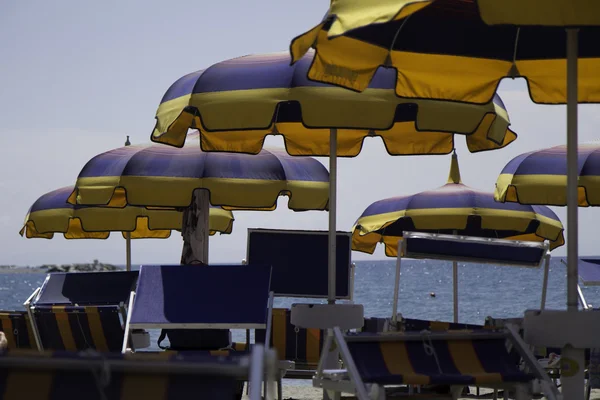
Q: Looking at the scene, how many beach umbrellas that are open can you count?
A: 6